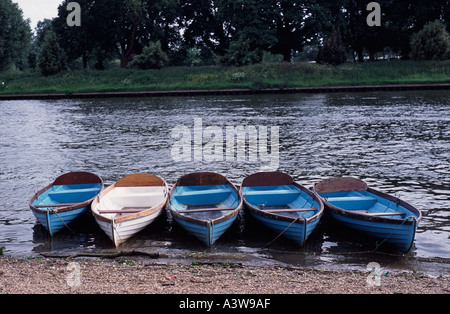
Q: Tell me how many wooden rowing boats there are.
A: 5